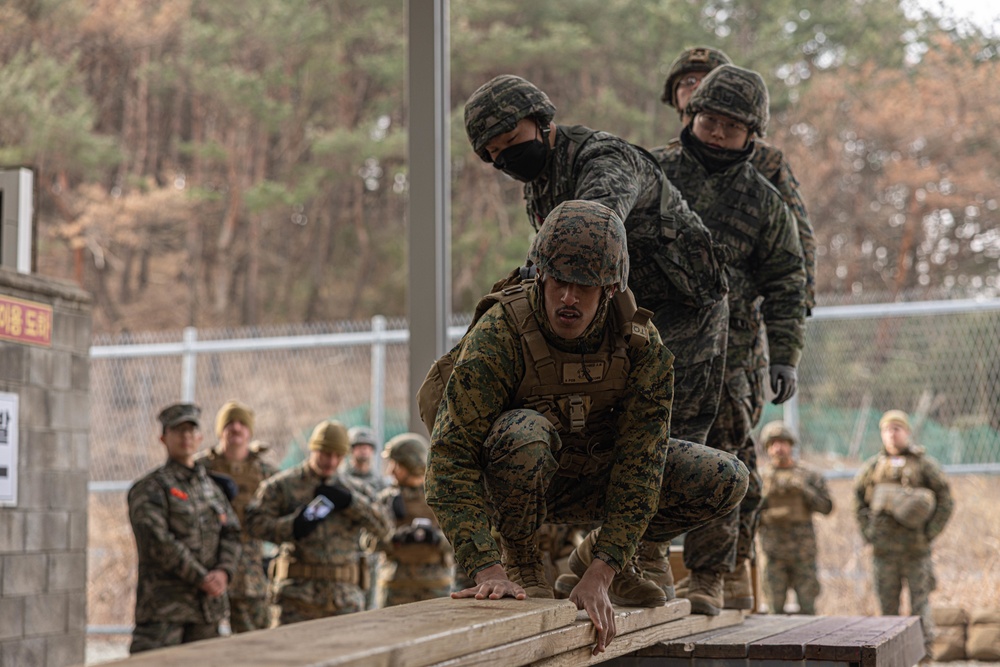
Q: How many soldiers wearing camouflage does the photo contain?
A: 11